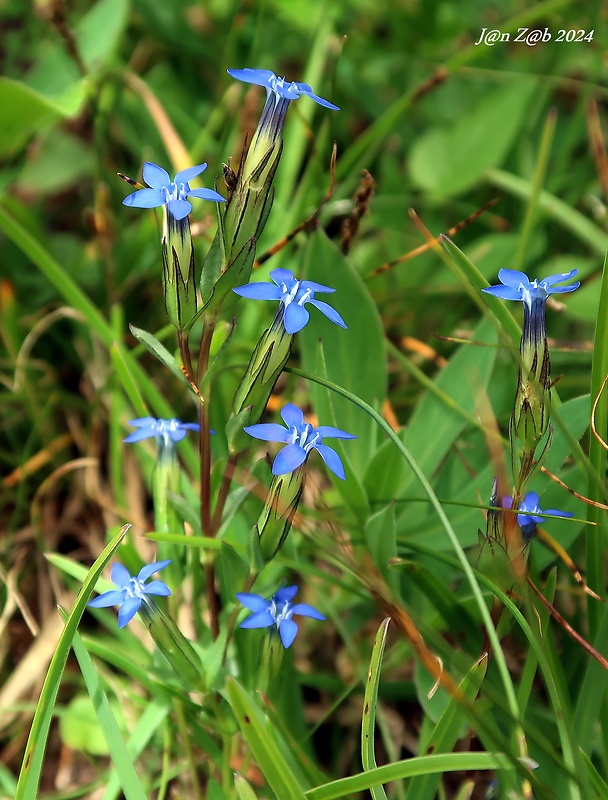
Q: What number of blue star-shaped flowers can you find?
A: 9